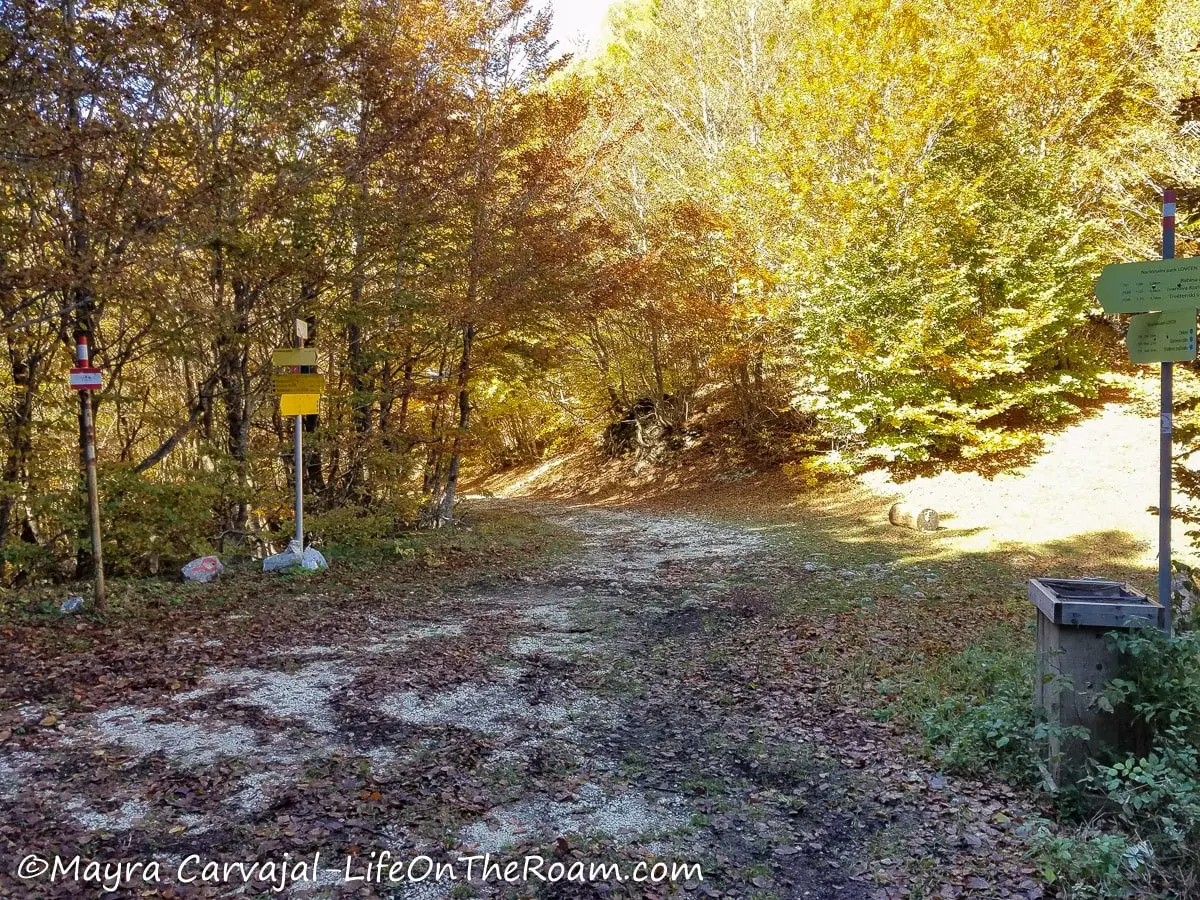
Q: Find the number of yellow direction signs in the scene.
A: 3